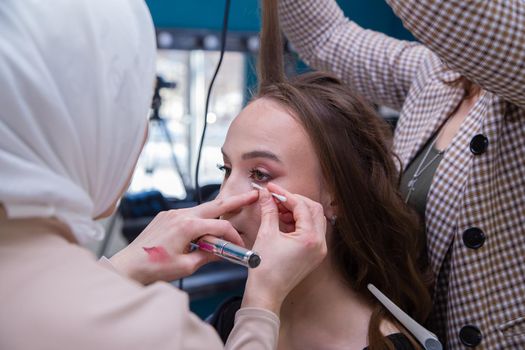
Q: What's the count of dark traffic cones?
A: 0